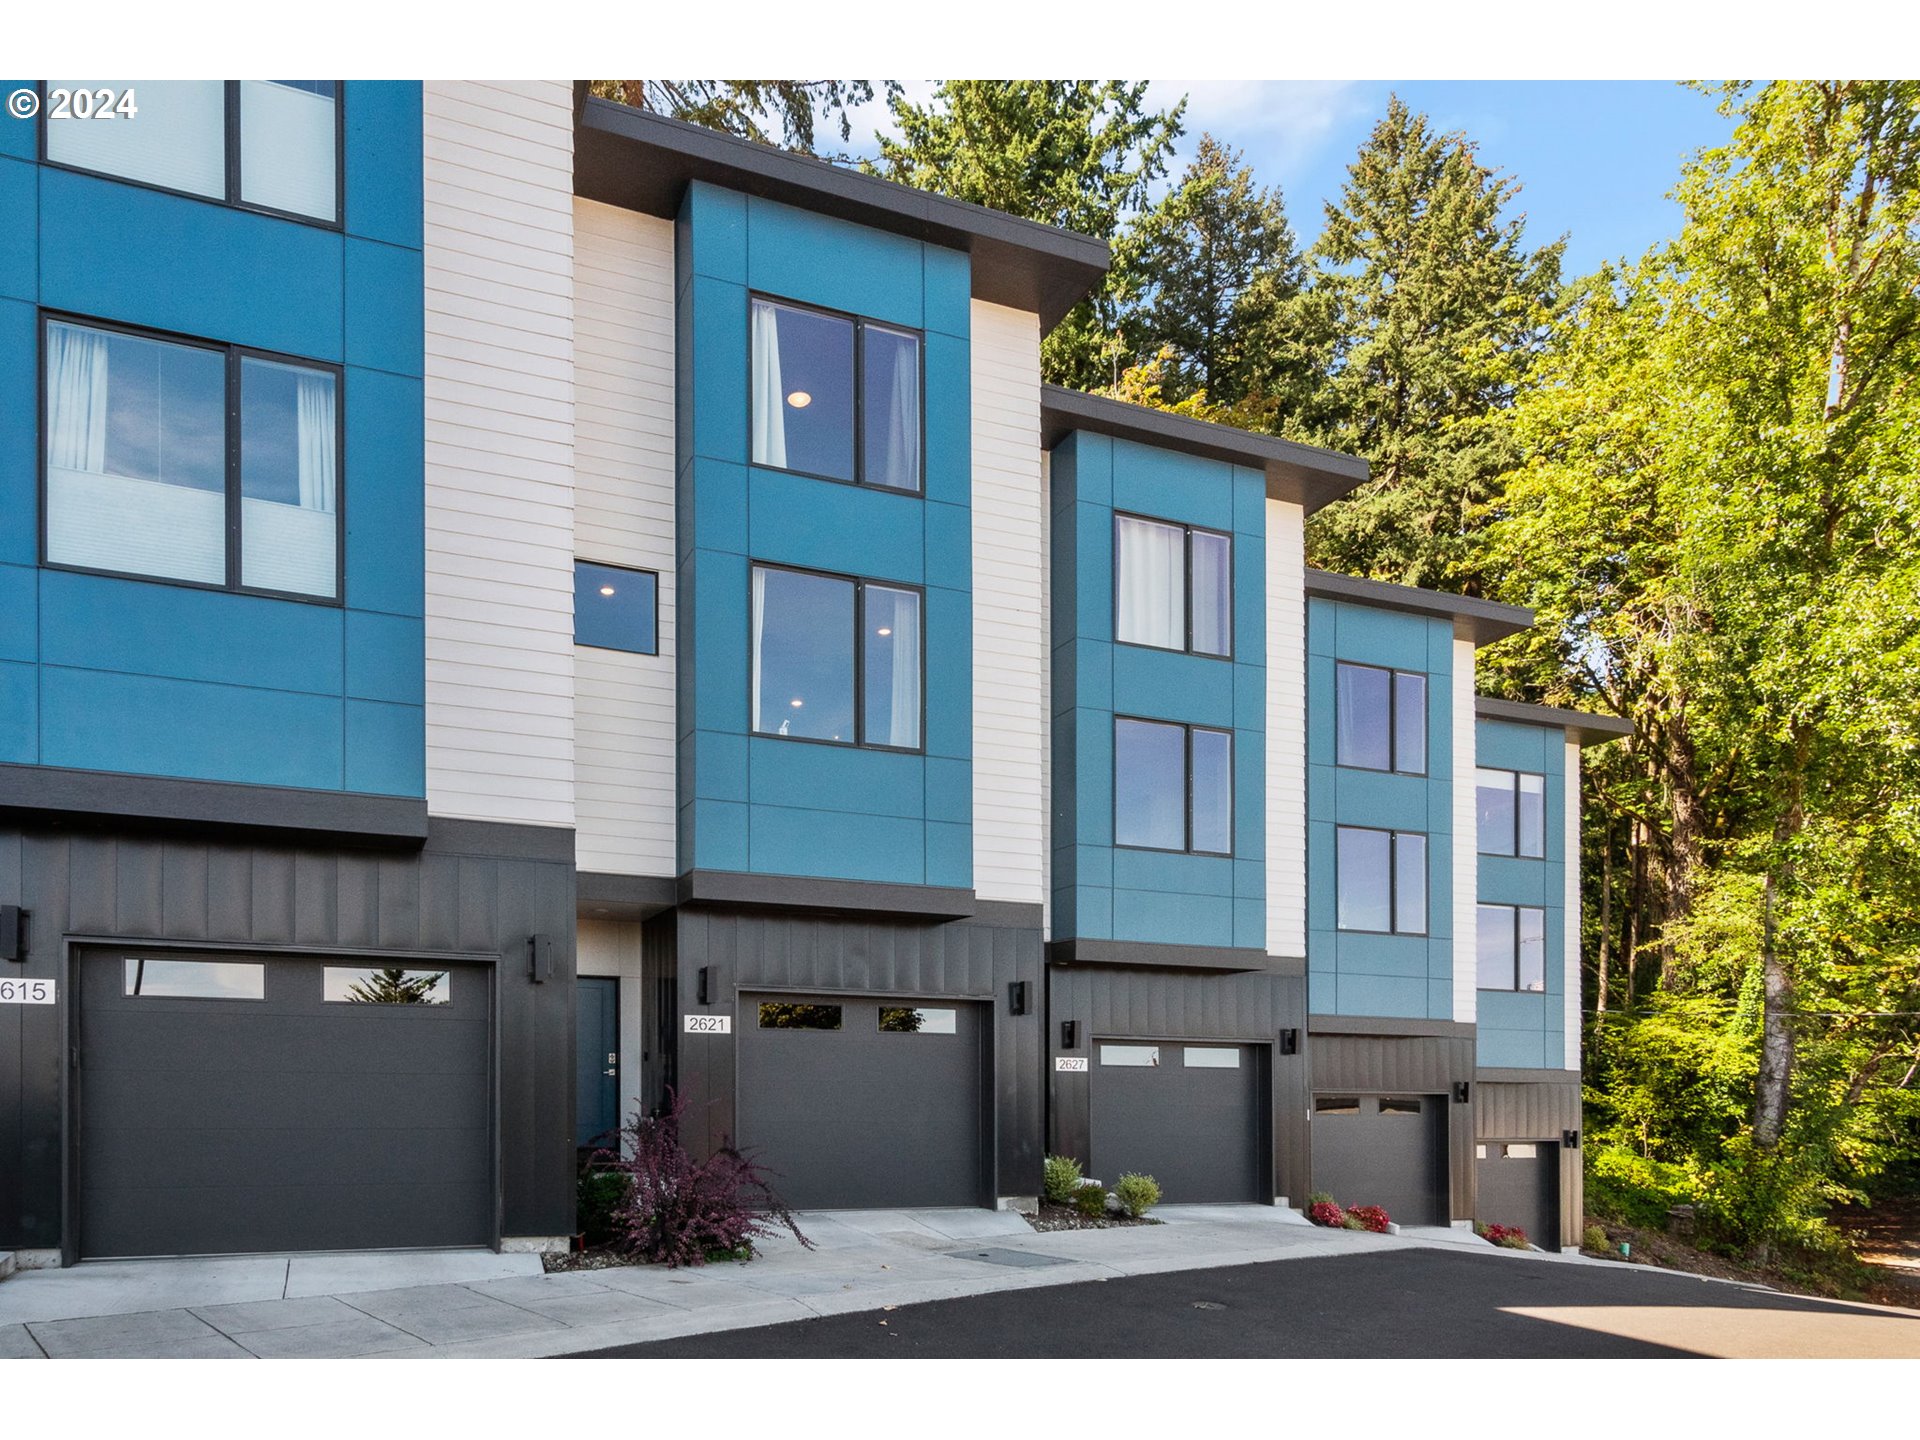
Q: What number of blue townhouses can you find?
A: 5